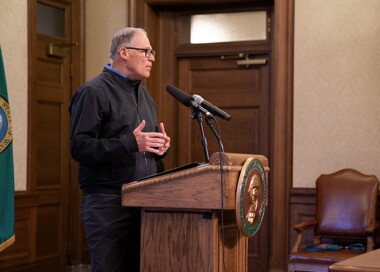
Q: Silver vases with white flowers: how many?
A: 0